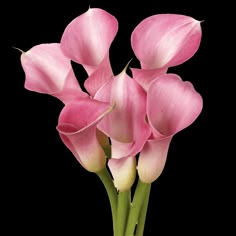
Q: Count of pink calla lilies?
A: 6